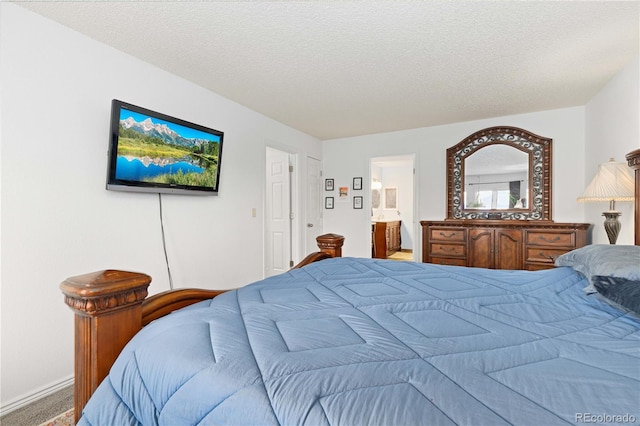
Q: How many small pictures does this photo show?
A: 5